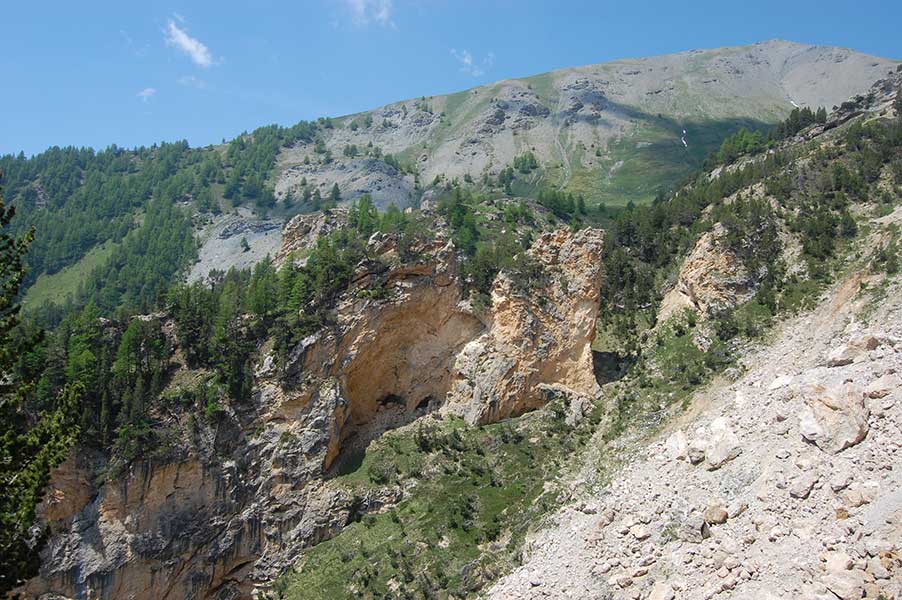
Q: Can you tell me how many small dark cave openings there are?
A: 2